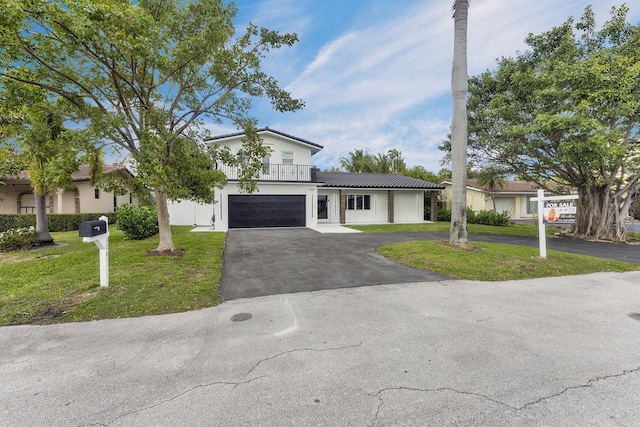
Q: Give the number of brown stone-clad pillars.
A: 3